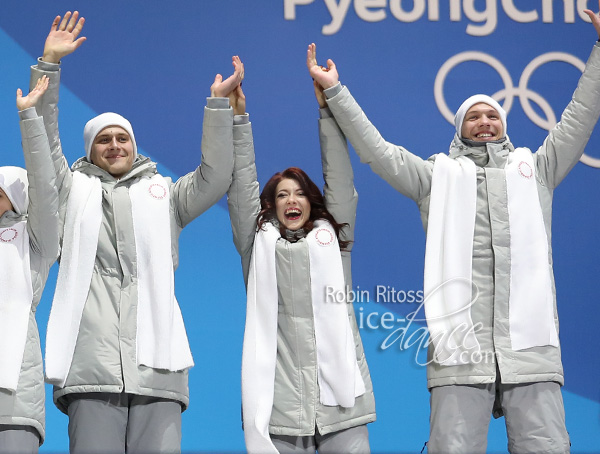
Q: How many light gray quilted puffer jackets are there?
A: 4